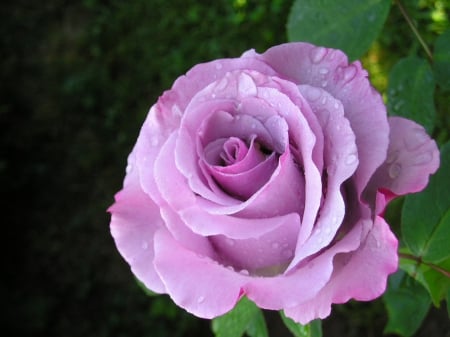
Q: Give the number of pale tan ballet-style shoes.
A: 0